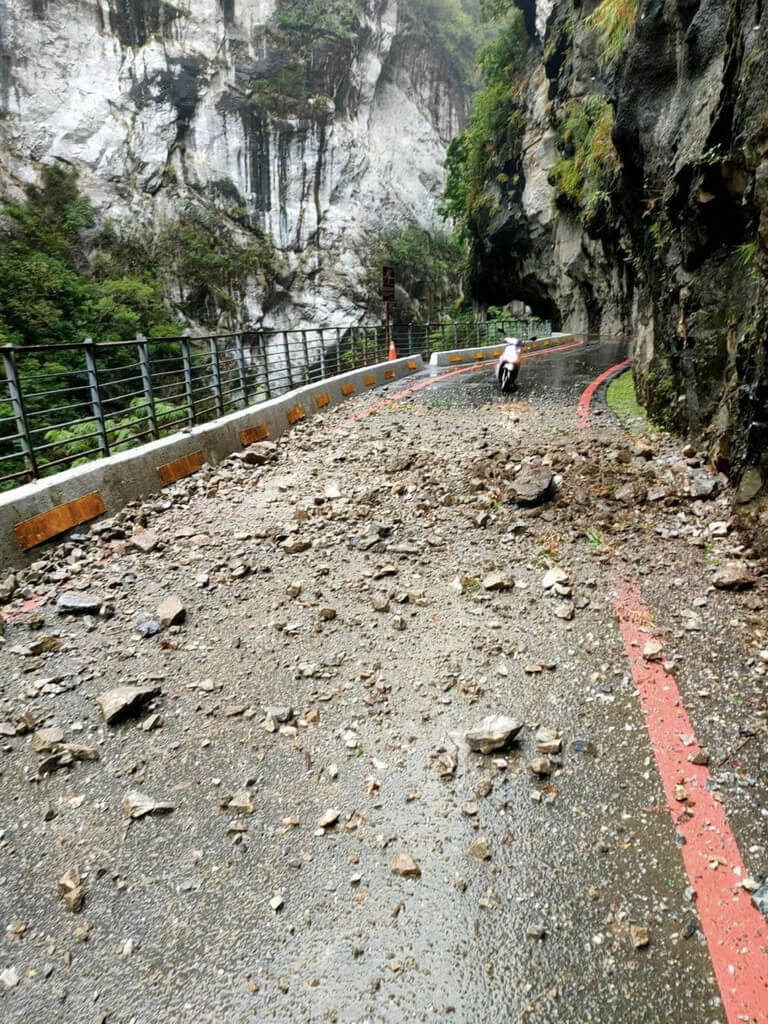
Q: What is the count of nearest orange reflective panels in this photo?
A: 9